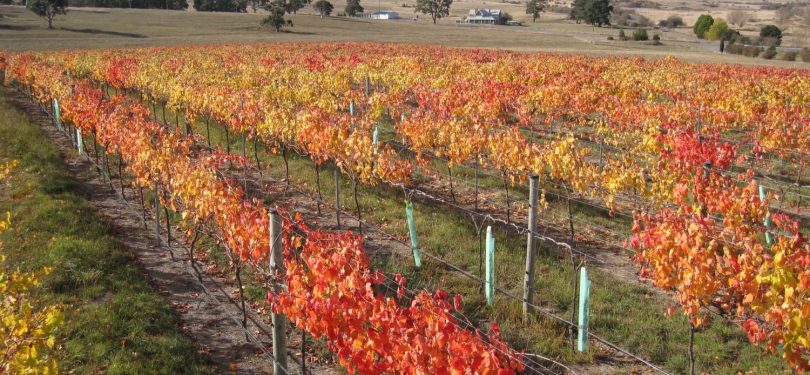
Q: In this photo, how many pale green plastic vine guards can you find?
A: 8